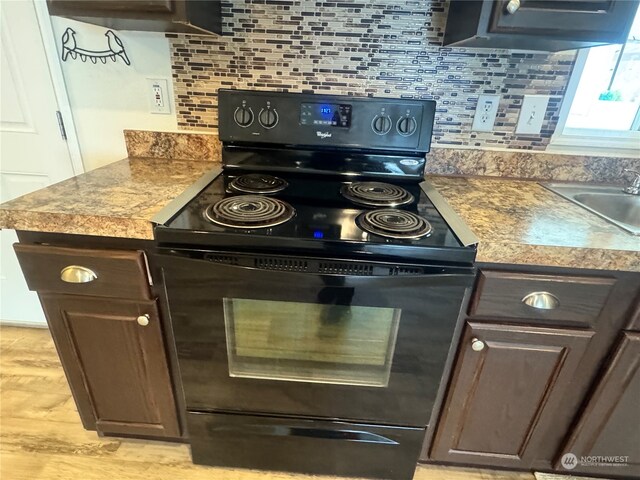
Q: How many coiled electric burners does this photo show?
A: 4